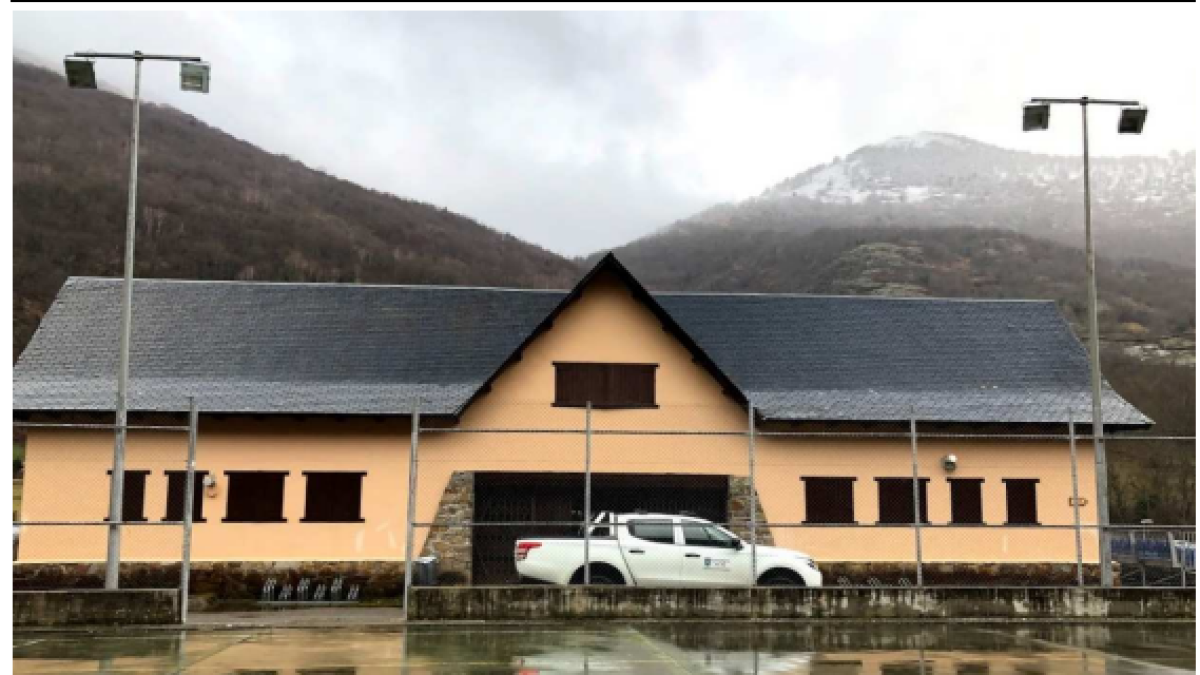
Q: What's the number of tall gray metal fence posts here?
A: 6